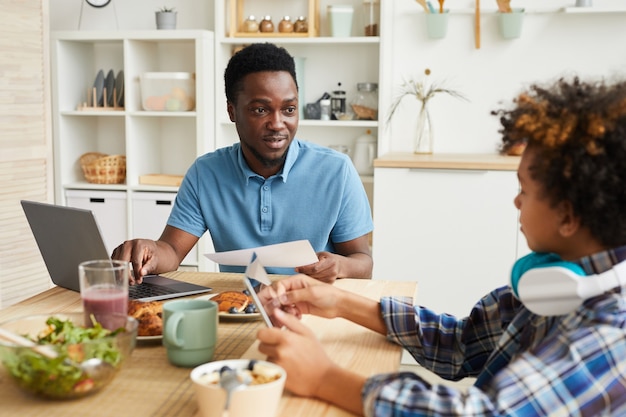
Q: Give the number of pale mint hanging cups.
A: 2